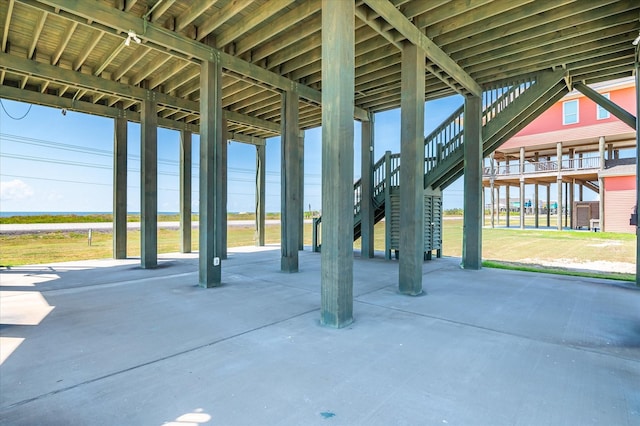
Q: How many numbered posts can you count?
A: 0